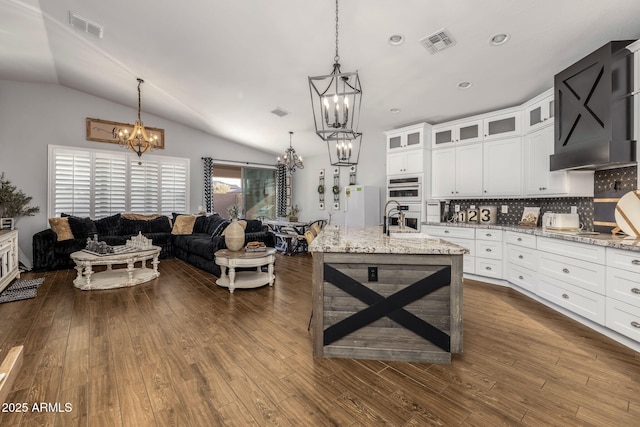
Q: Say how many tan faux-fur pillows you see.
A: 3